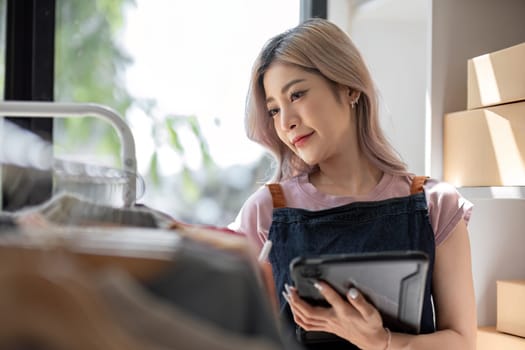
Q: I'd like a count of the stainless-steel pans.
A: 0